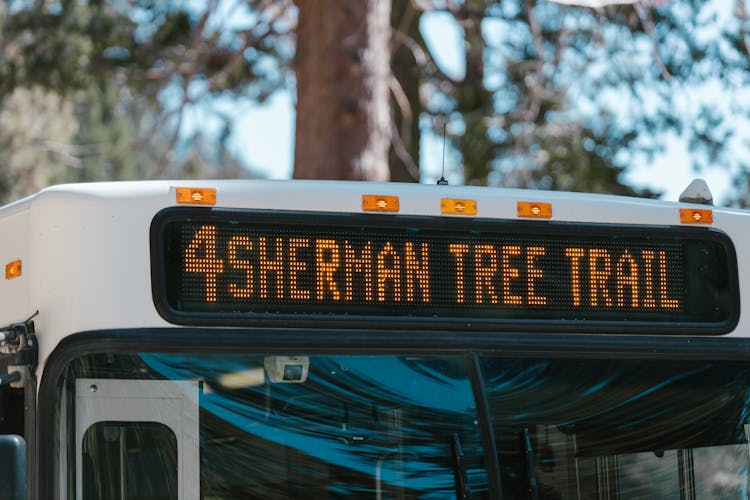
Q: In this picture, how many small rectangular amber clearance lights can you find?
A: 6